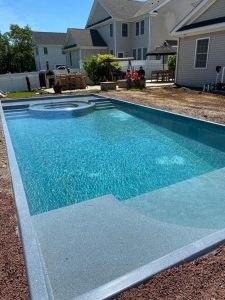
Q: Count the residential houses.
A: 3